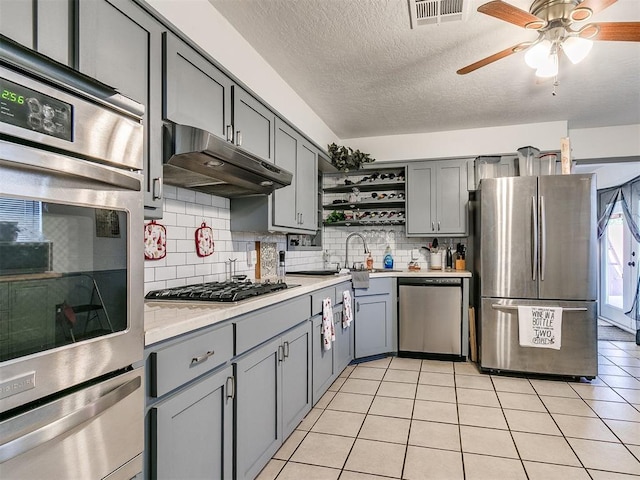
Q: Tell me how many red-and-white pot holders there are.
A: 2